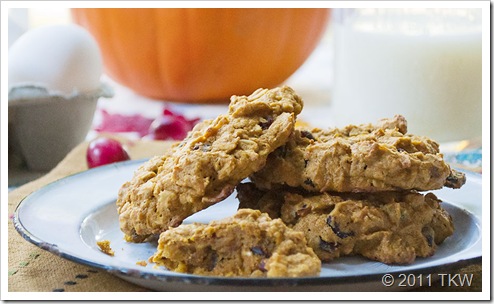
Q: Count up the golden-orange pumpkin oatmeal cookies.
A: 4